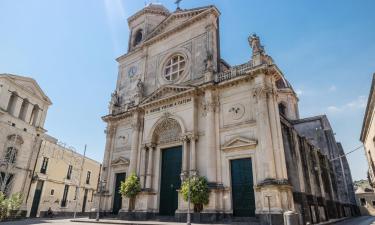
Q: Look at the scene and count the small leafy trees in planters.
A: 2